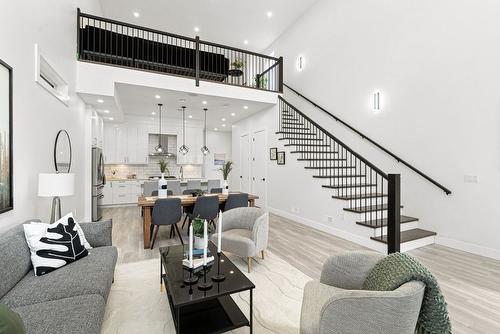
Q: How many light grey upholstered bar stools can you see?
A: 4